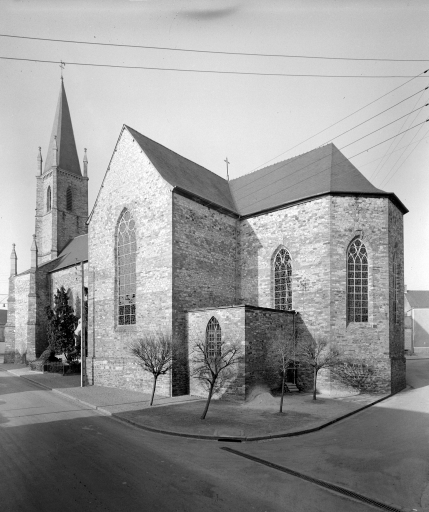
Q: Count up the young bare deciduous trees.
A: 4